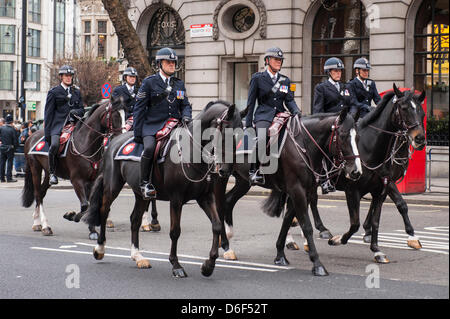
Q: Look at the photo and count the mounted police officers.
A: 6